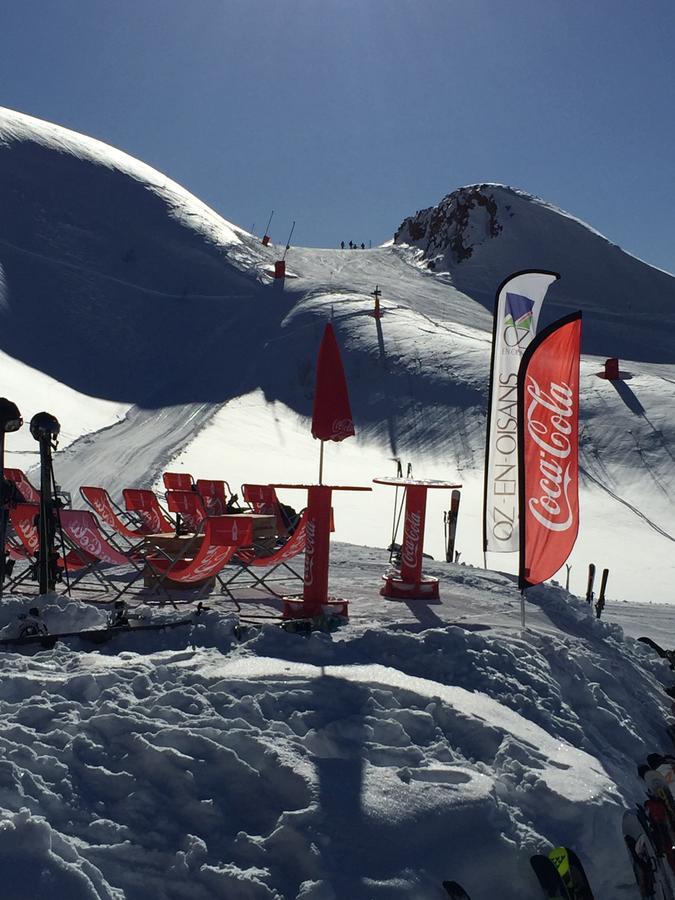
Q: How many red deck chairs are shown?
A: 11